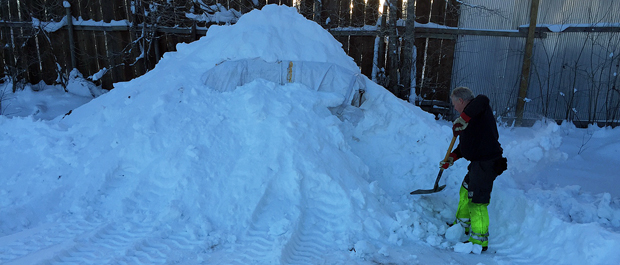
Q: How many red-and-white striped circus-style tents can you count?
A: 0